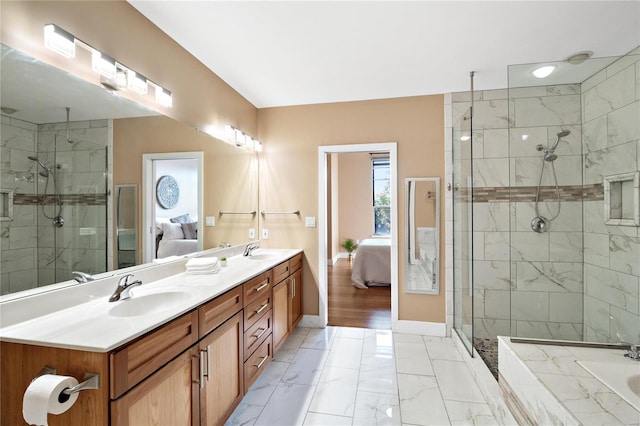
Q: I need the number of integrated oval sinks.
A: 2